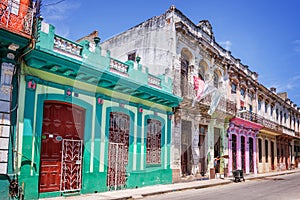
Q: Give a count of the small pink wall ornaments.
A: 7